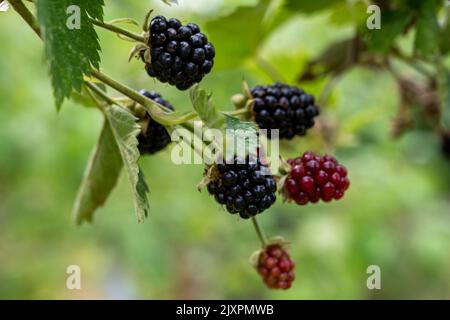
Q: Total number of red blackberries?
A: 2